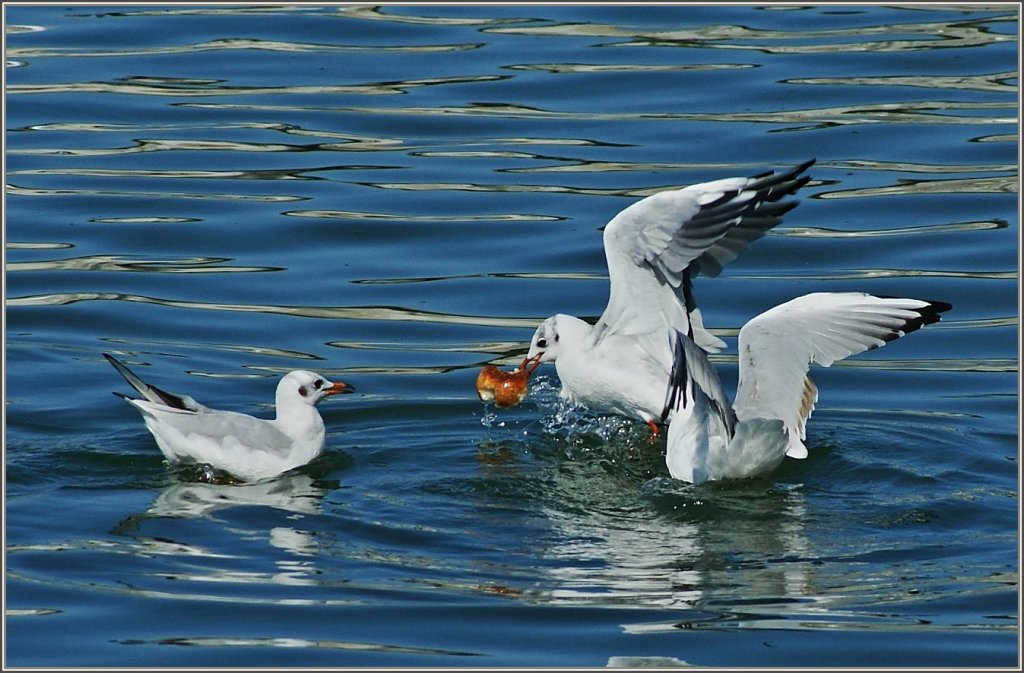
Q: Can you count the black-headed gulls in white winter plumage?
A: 3